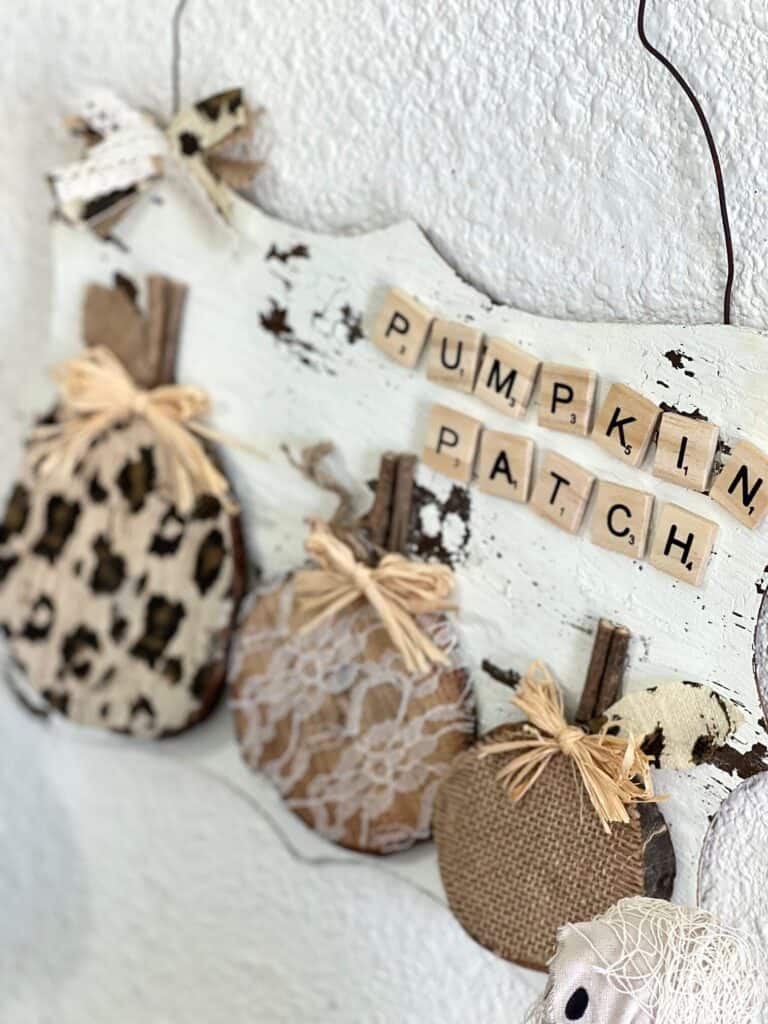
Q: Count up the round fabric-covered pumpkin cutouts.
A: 3